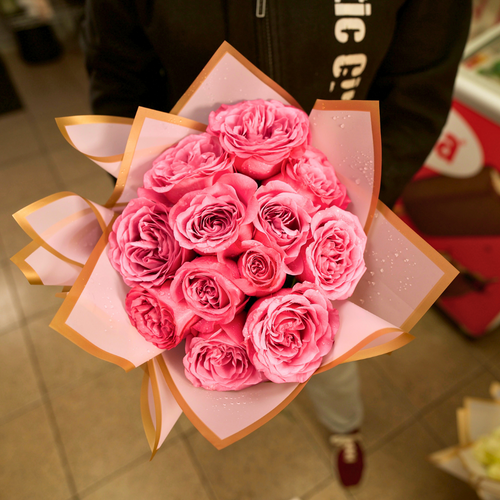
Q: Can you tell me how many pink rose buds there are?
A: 12